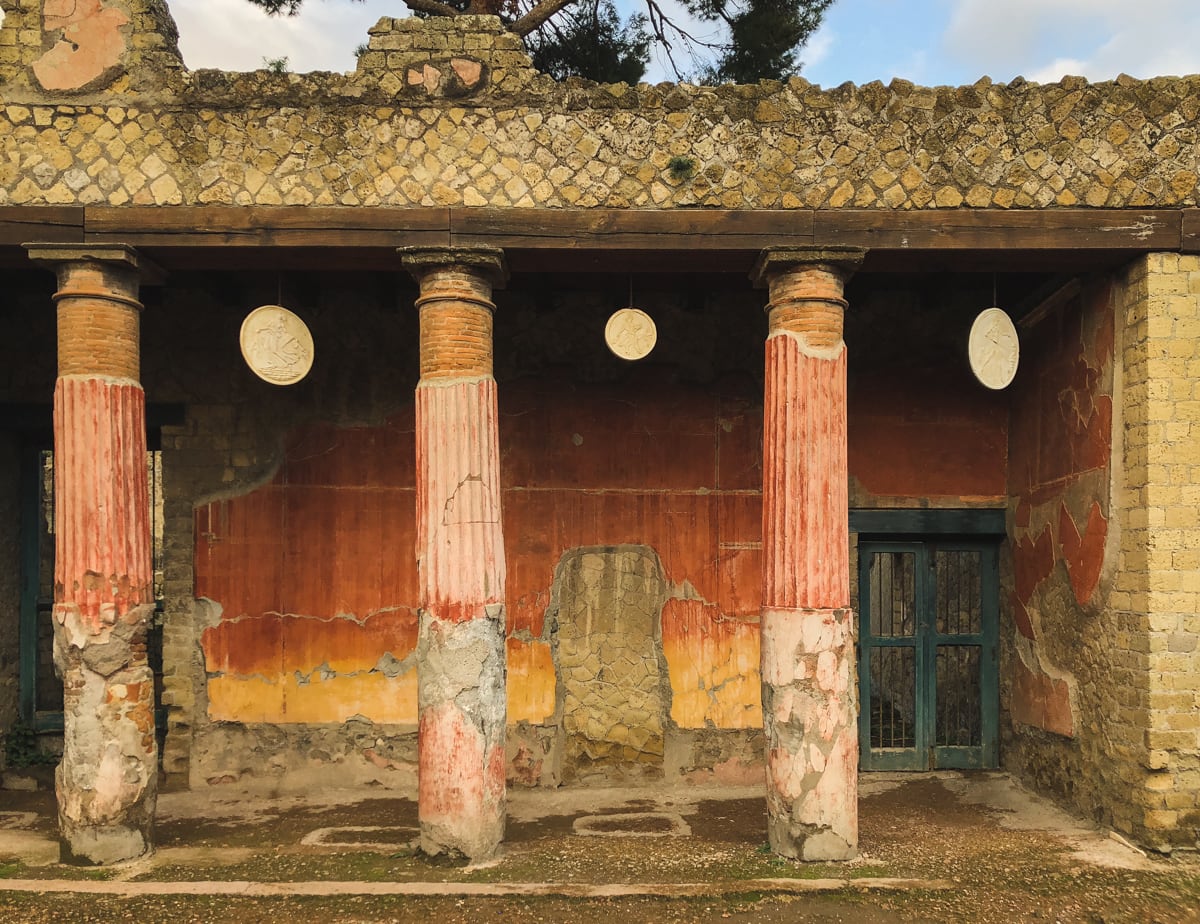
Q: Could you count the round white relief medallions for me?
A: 3